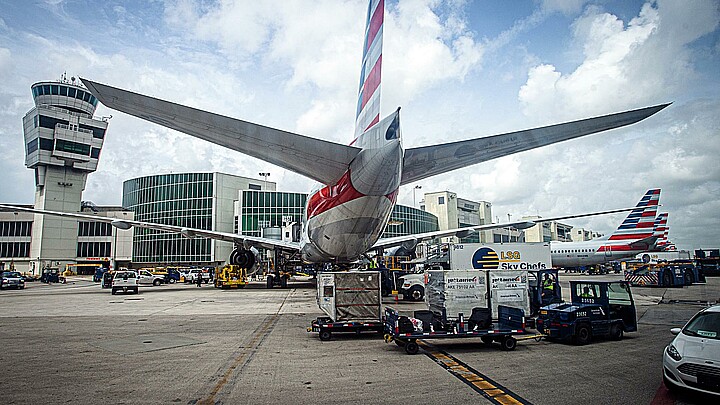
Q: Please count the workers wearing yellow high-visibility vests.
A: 3